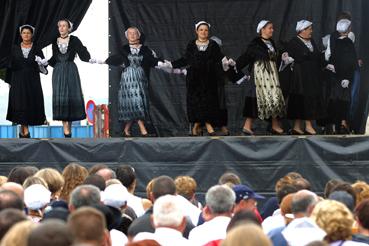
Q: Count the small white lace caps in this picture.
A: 7